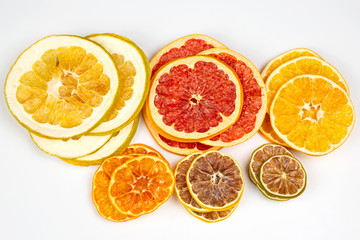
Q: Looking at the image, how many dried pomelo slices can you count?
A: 4